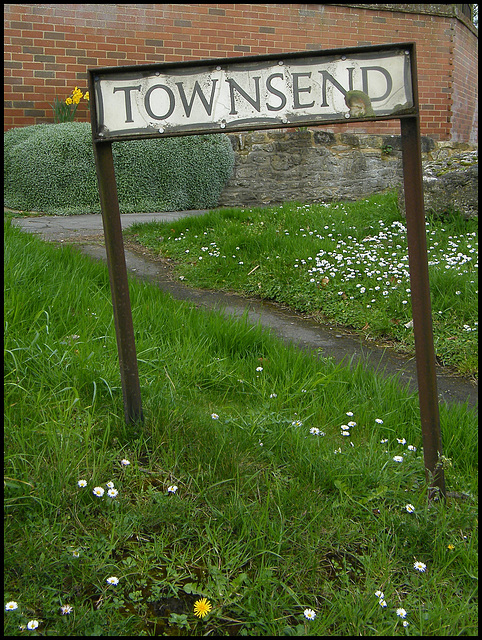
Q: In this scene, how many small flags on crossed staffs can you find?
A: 0